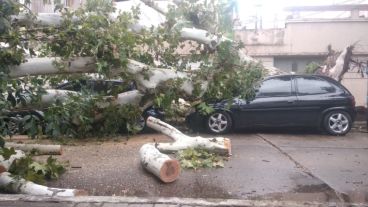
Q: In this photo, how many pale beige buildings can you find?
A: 1